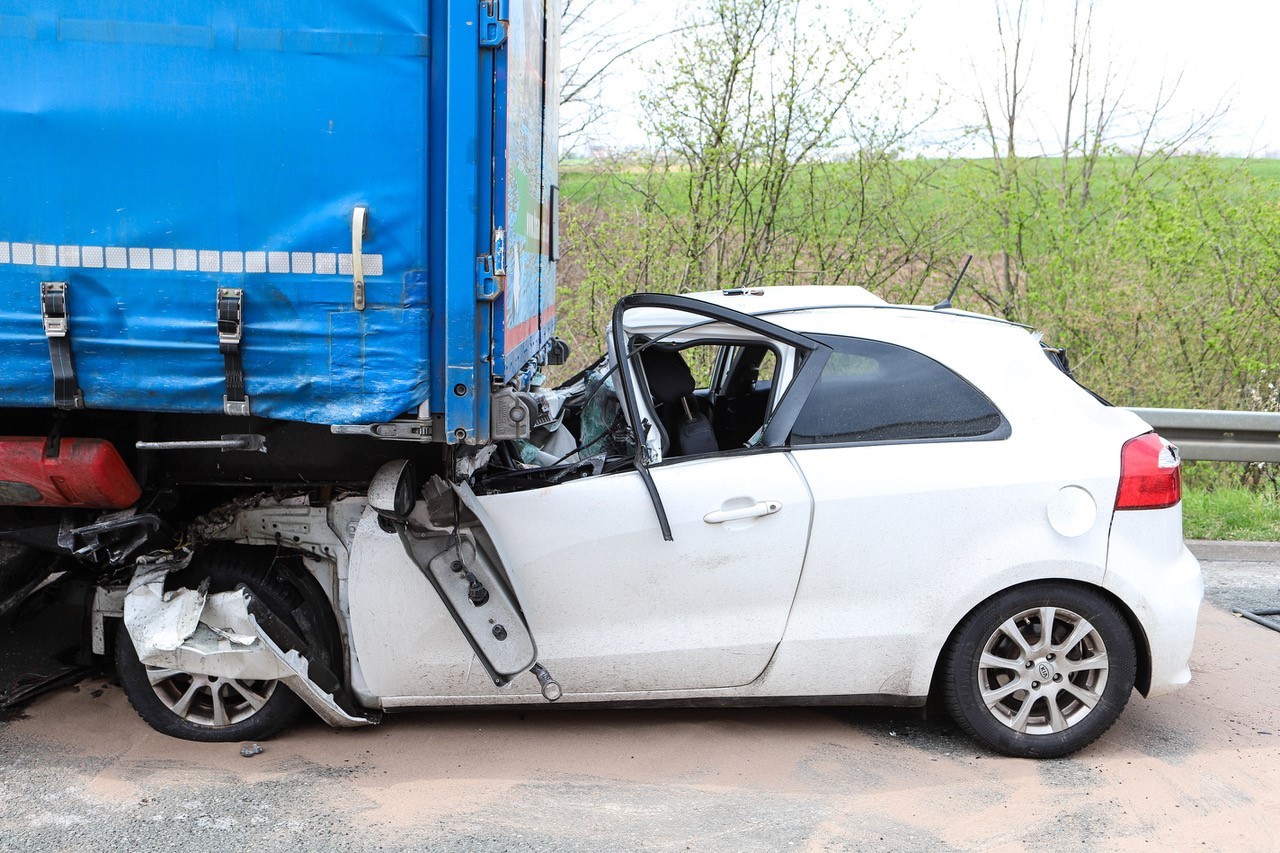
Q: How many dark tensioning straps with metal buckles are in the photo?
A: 2